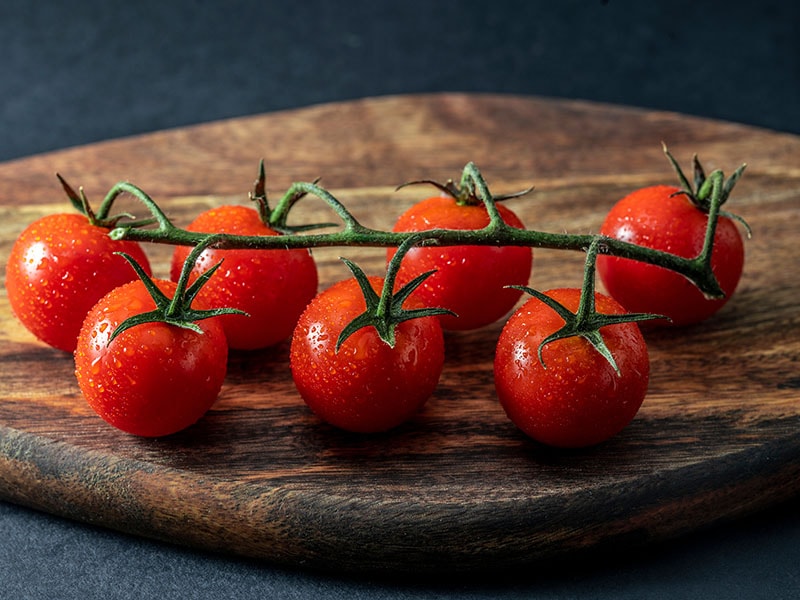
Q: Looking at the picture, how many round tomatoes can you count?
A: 7